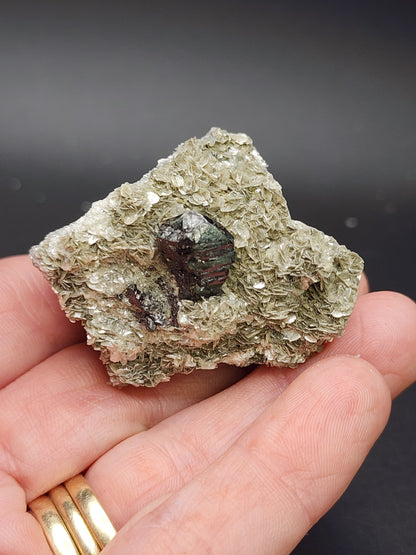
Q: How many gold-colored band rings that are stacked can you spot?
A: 3